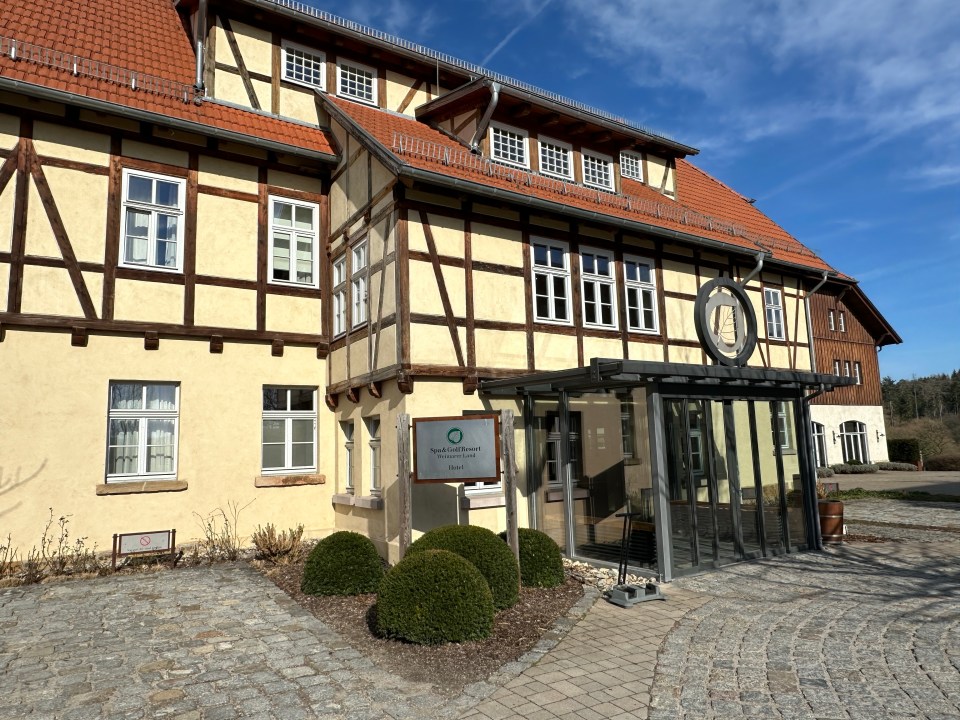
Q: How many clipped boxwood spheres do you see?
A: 4